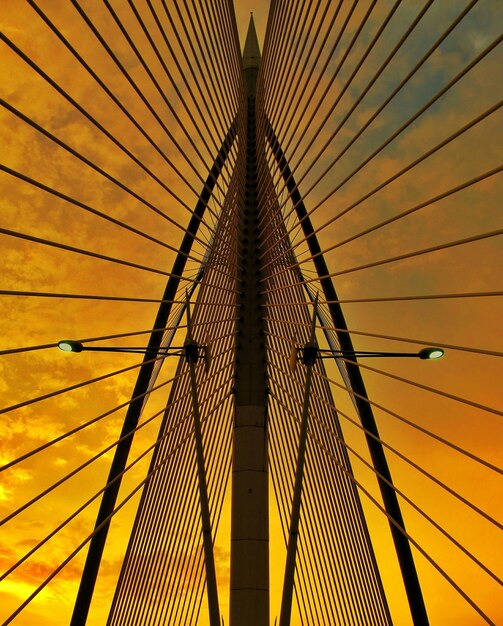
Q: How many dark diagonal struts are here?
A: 2